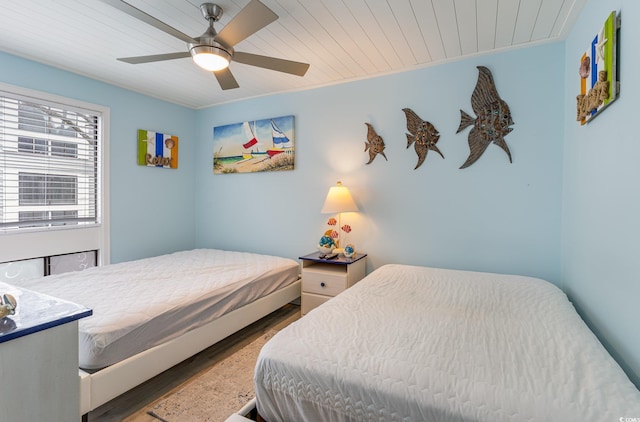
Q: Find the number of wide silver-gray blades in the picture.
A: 5